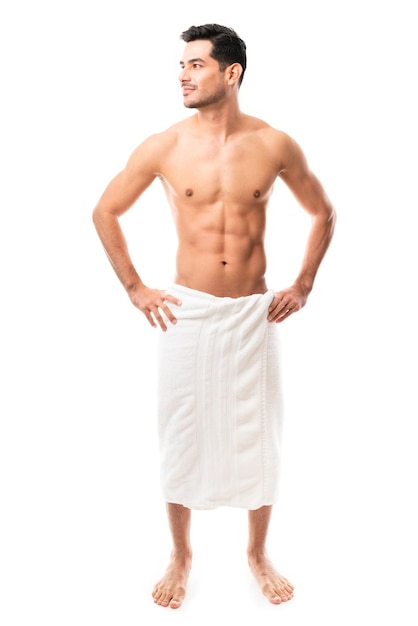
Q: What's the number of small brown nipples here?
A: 2